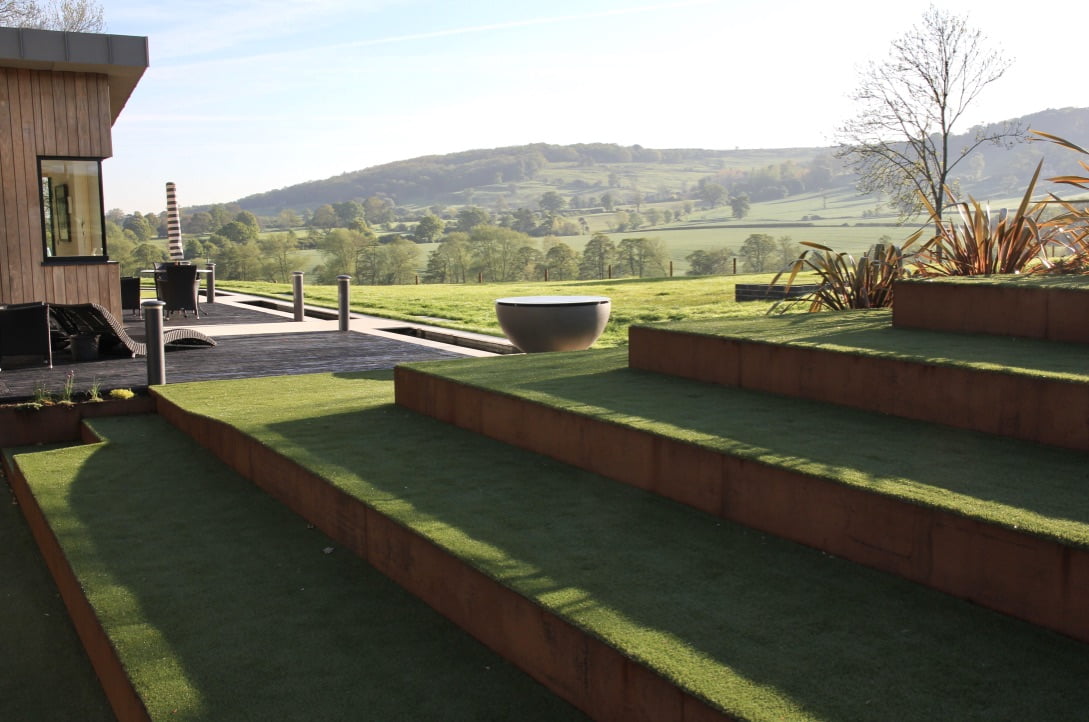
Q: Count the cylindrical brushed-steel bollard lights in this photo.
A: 4